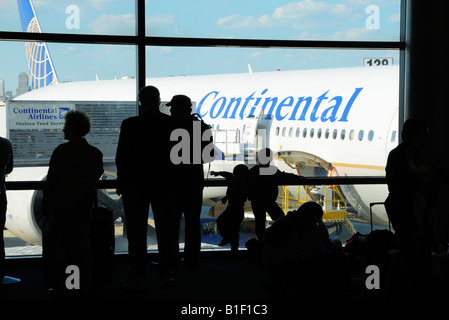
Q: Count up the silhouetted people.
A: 8